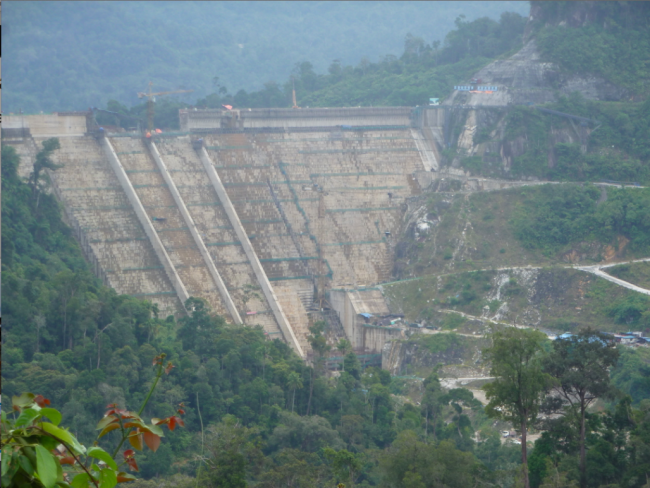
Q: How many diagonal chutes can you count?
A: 3